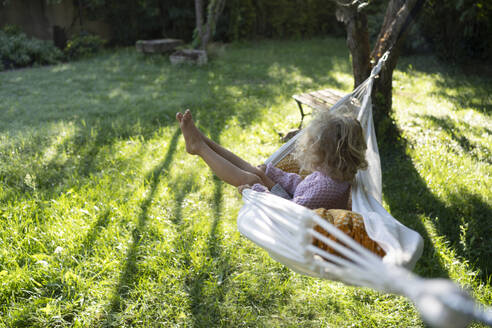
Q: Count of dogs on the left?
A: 0